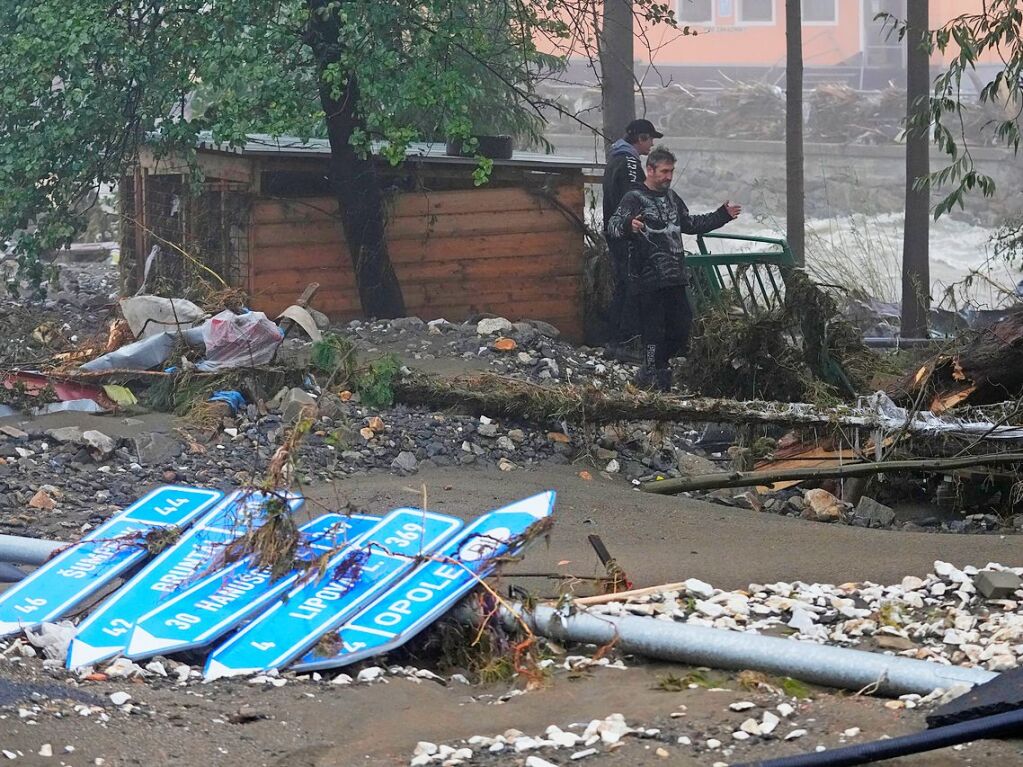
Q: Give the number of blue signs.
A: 5